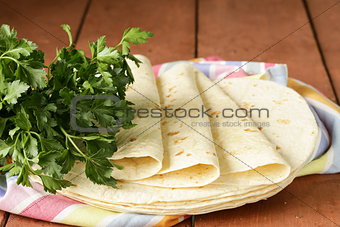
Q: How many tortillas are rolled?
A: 3